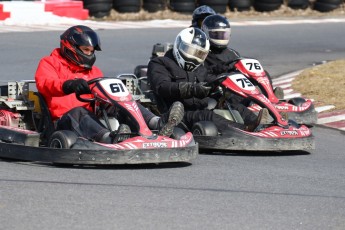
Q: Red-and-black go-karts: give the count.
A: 3